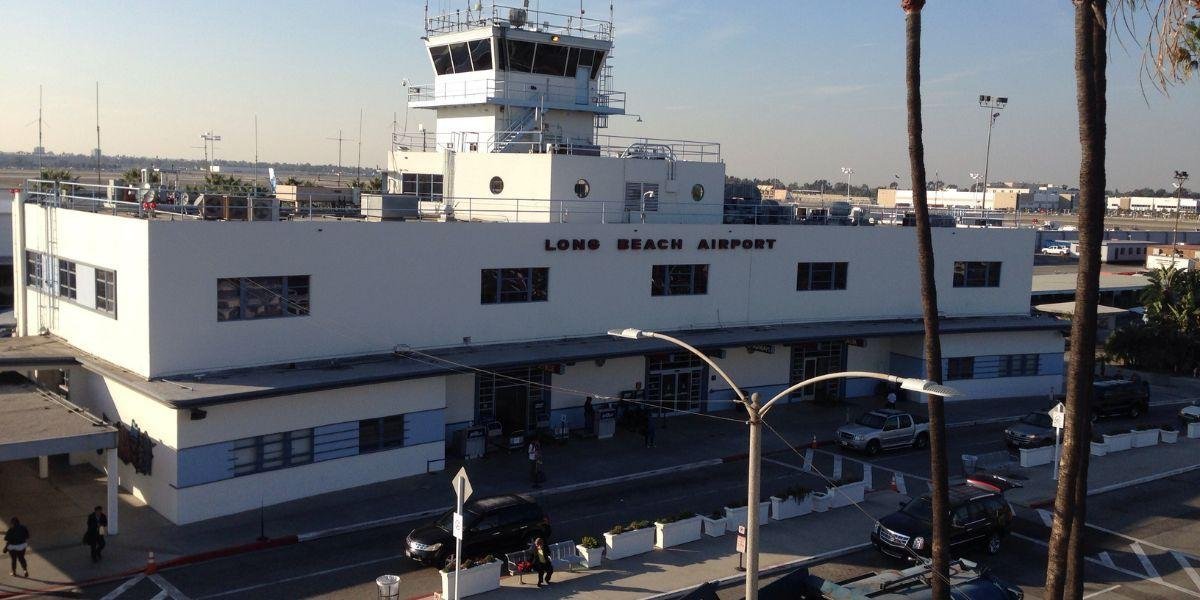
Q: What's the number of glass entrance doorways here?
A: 3